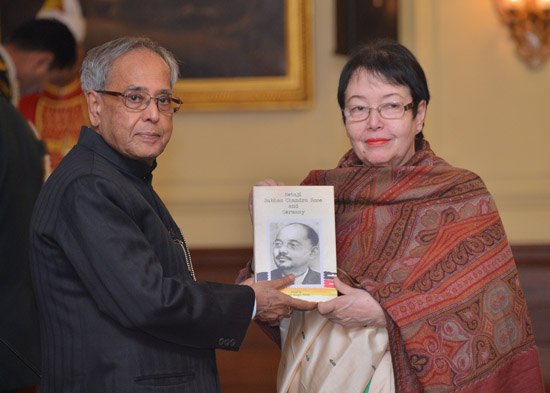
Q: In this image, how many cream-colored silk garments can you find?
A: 1